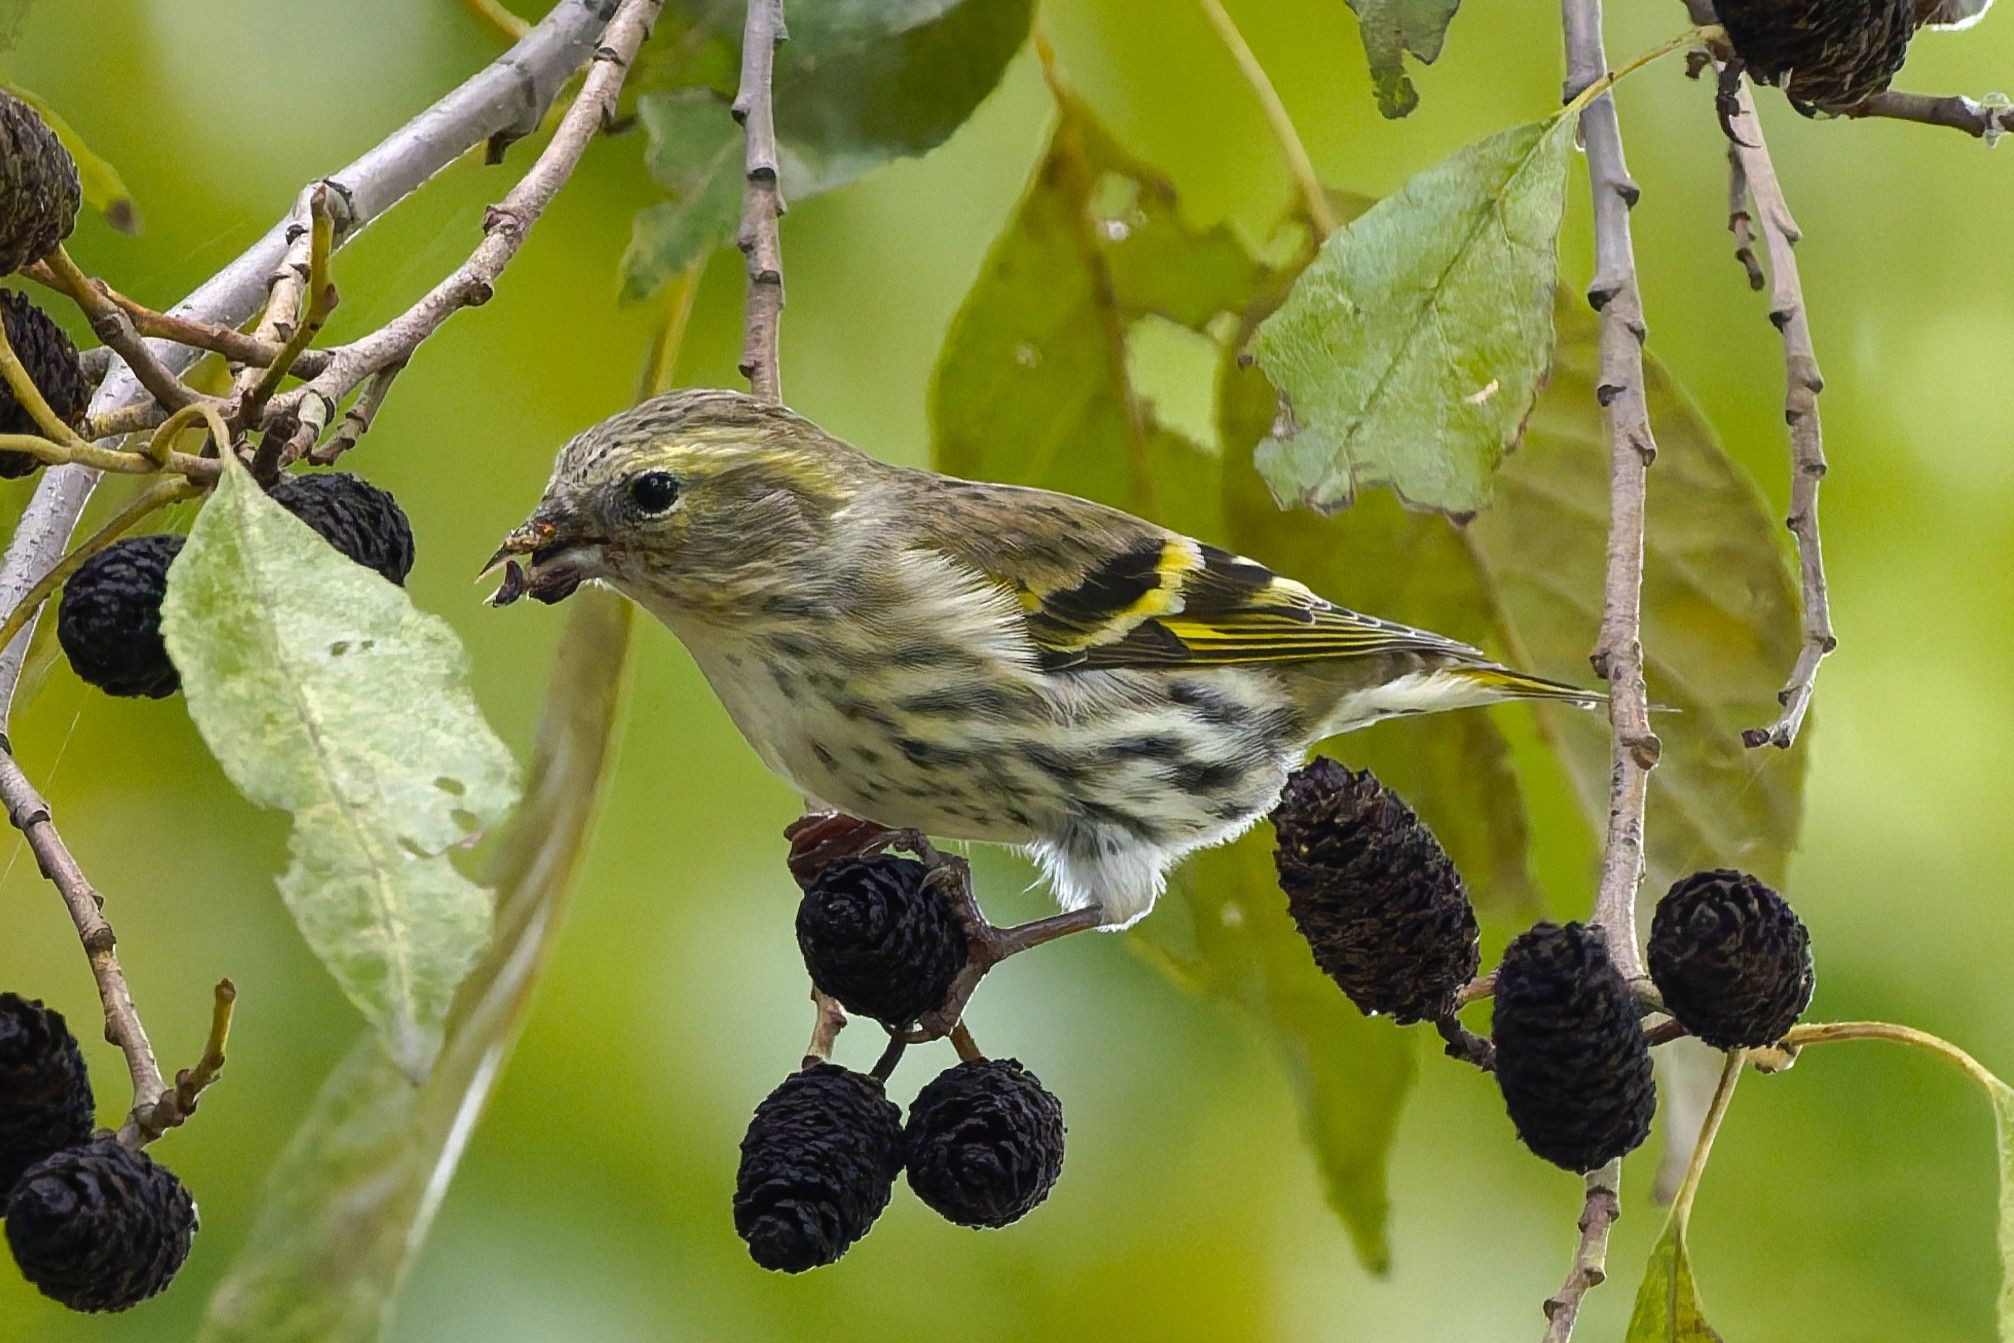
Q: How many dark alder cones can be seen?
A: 13